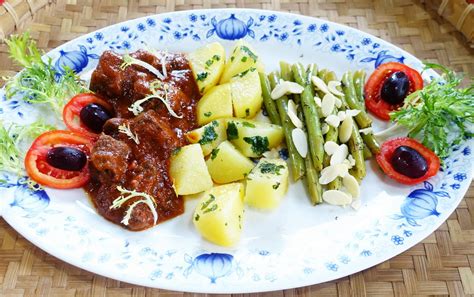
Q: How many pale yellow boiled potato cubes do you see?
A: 10